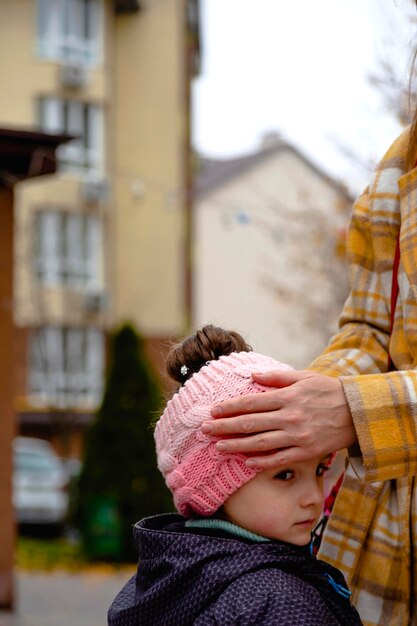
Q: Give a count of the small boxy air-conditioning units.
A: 3